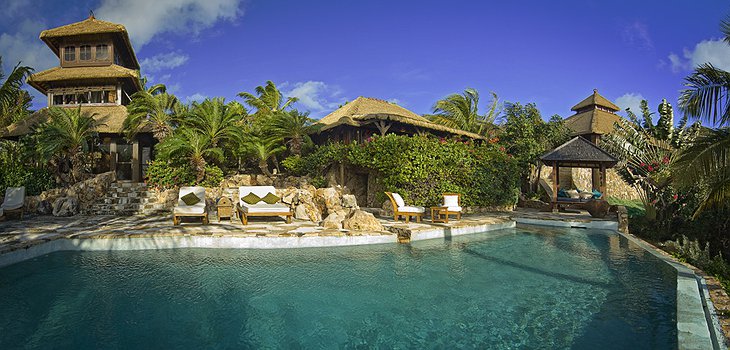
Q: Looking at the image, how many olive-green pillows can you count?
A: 3